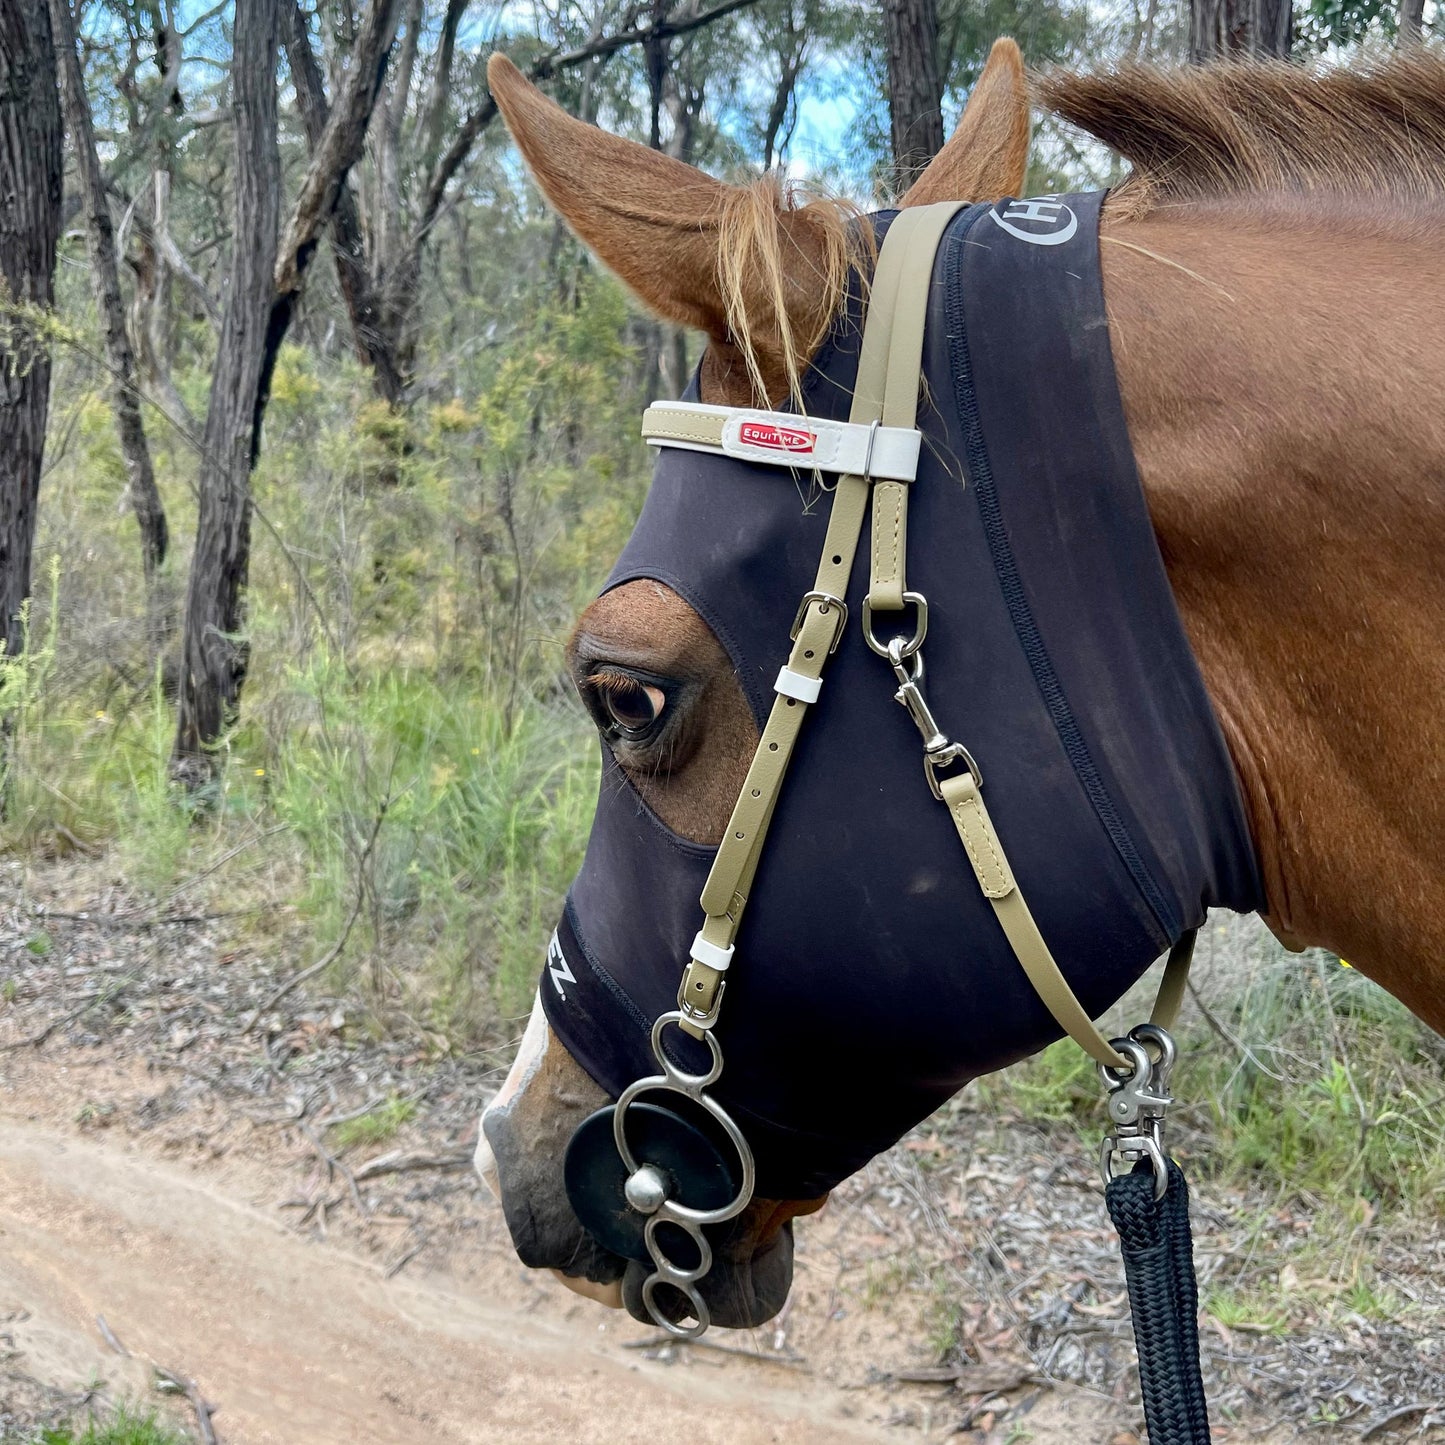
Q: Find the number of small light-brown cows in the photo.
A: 0